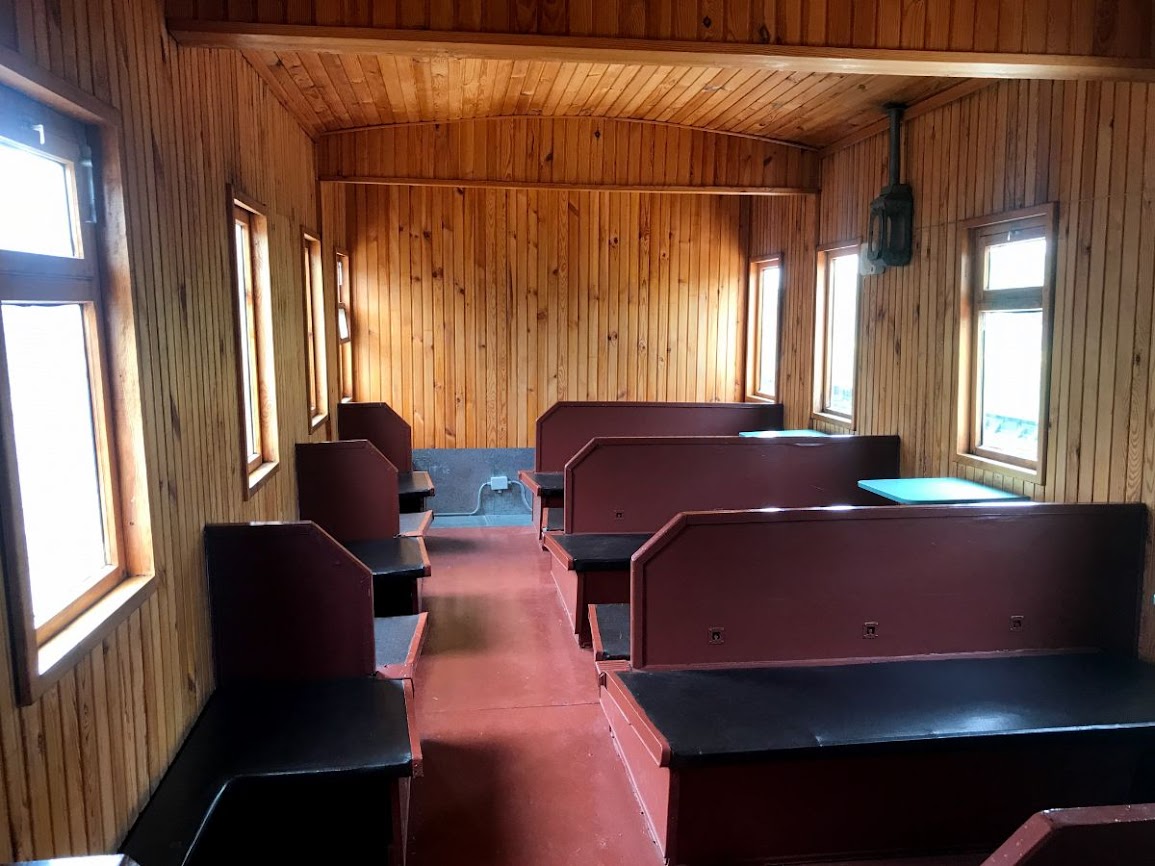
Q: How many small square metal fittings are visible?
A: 4